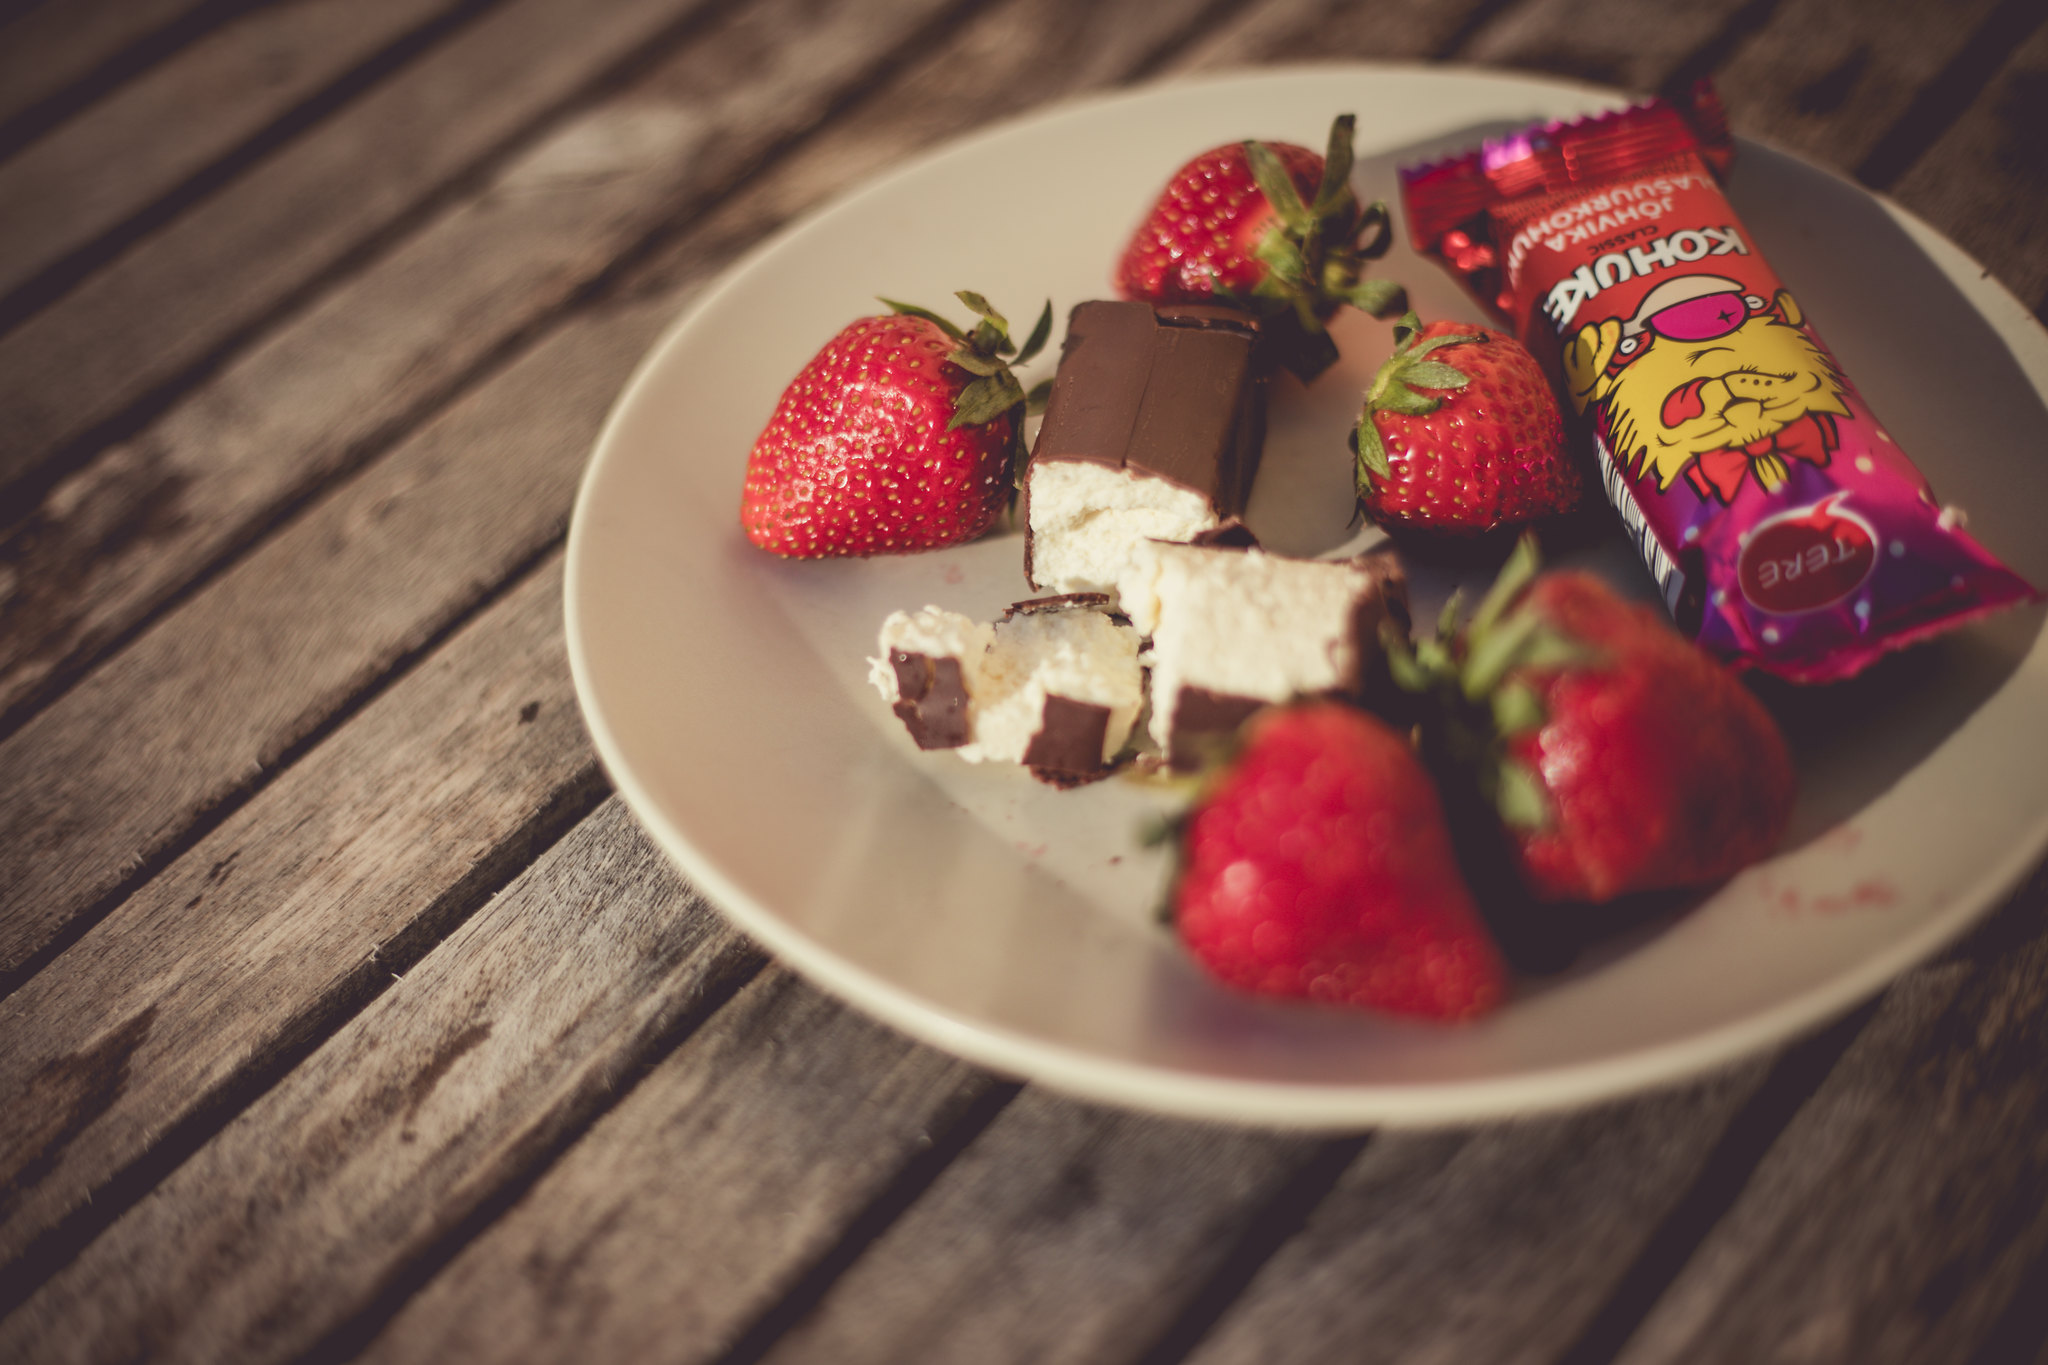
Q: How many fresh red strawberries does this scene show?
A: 5